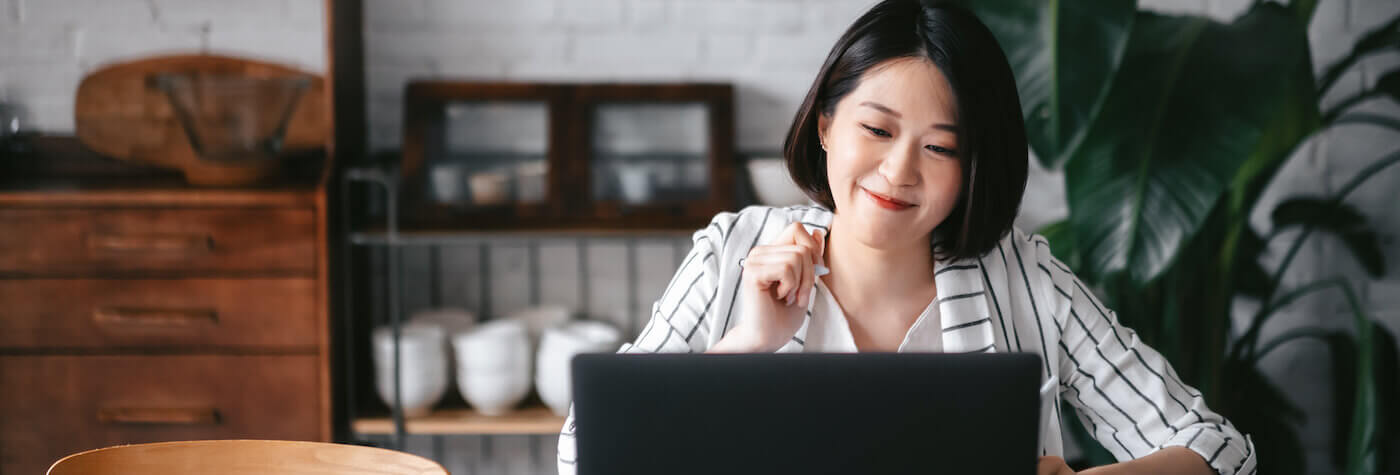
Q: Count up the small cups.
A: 4